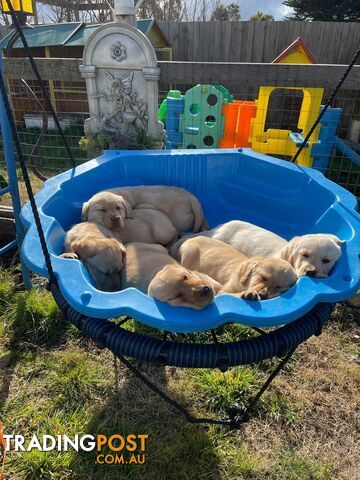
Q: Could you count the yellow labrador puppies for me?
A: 5